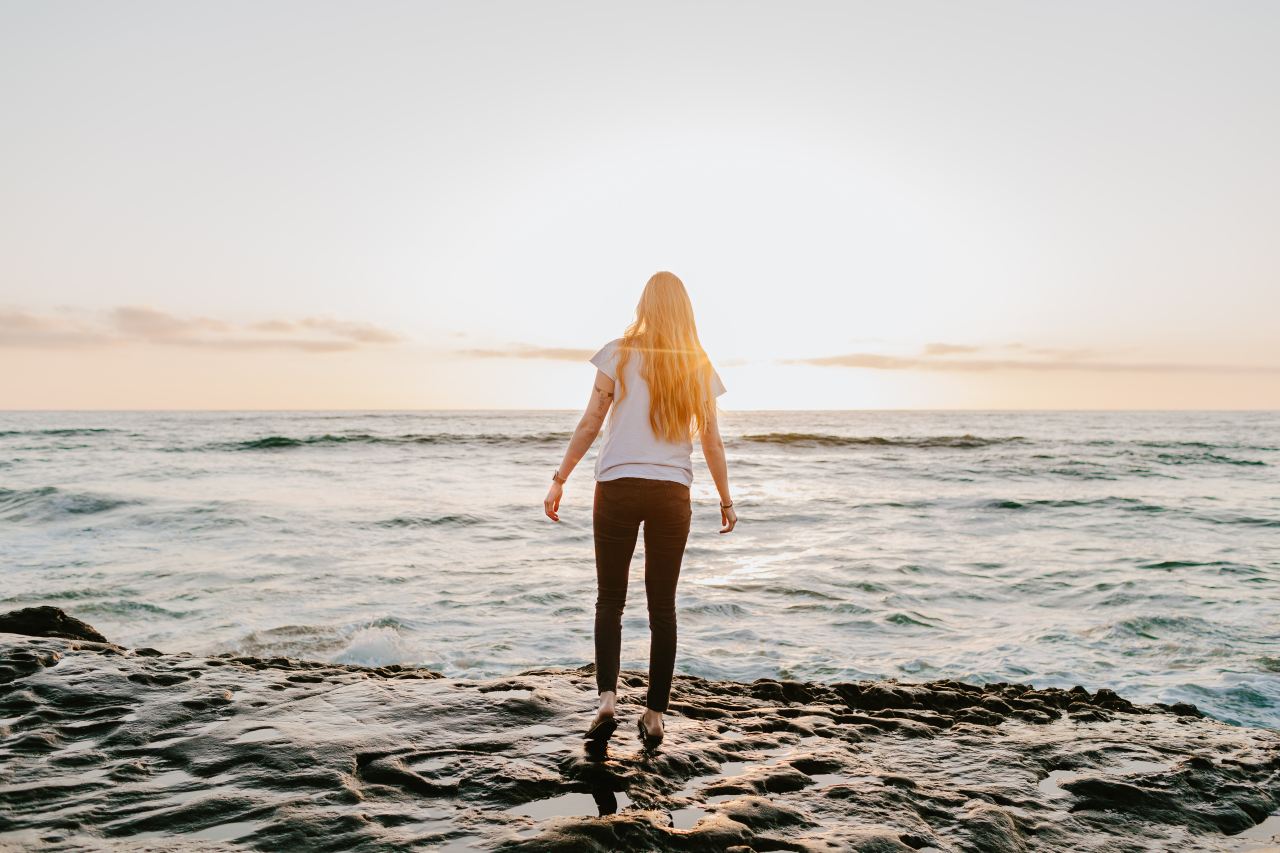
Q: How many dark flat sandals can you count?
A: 2